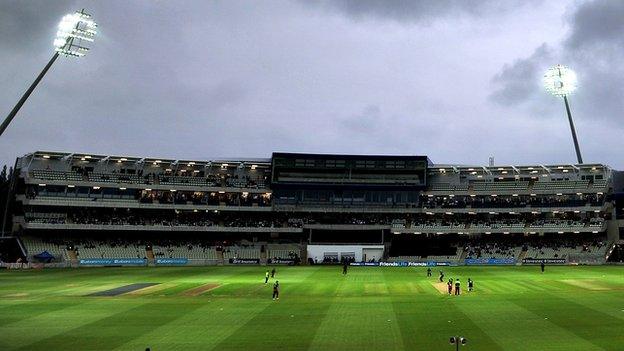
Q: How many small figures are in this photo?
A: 10